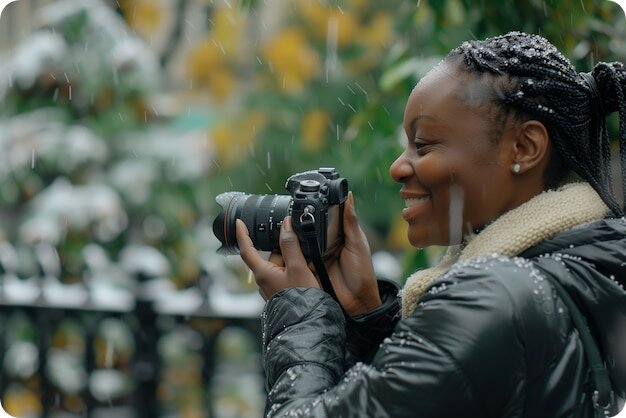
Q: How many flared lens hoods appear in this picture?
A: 1